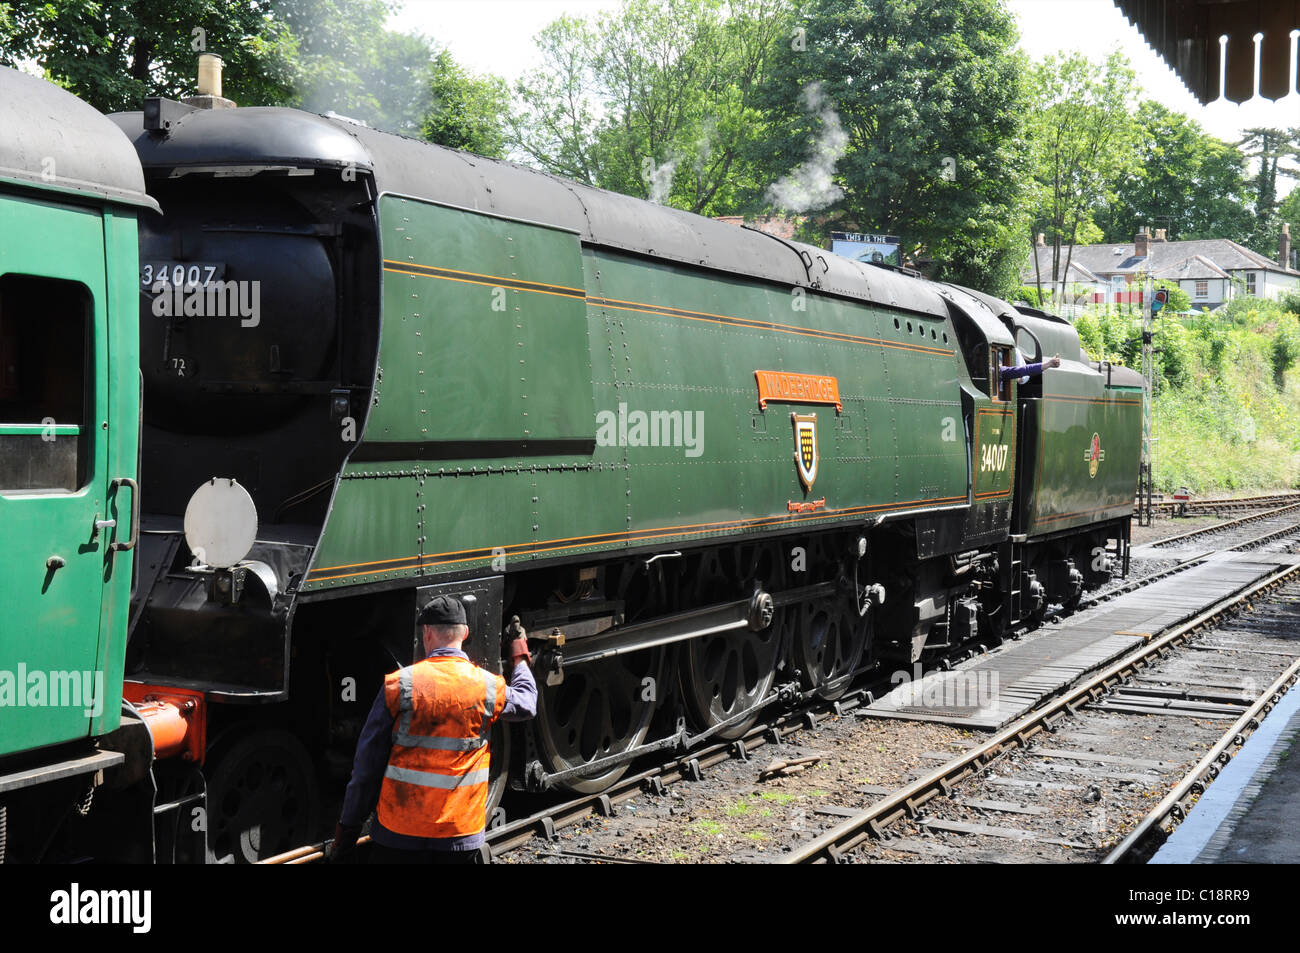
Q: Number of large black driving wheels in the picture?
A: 3